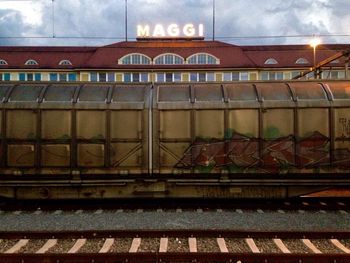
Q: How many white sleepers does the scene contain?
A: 12